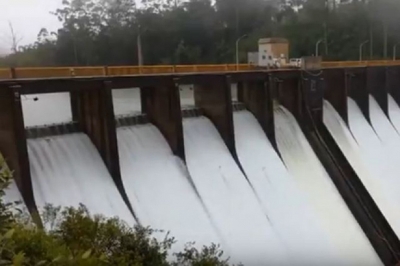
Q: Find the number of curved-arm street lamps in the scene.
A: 4